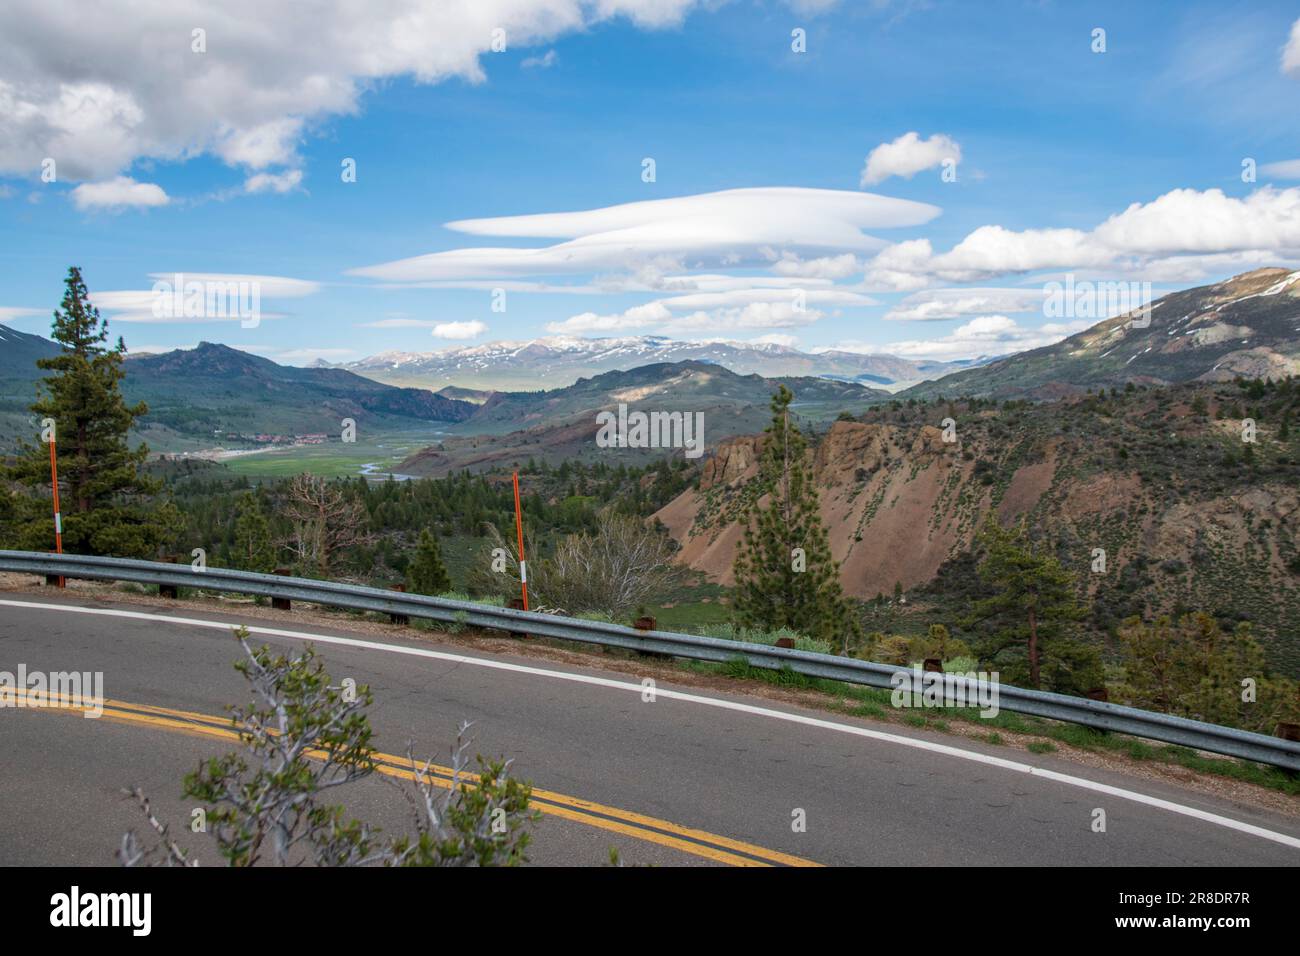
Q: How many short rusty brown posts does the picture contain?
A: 10